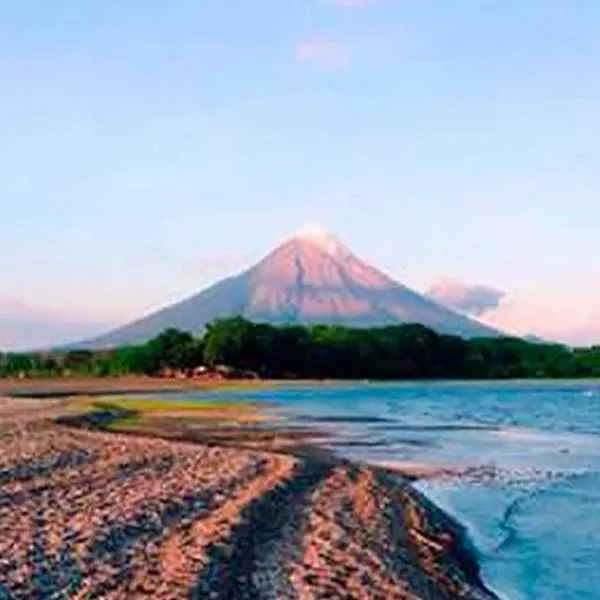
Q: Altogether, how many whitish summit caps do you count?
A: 1